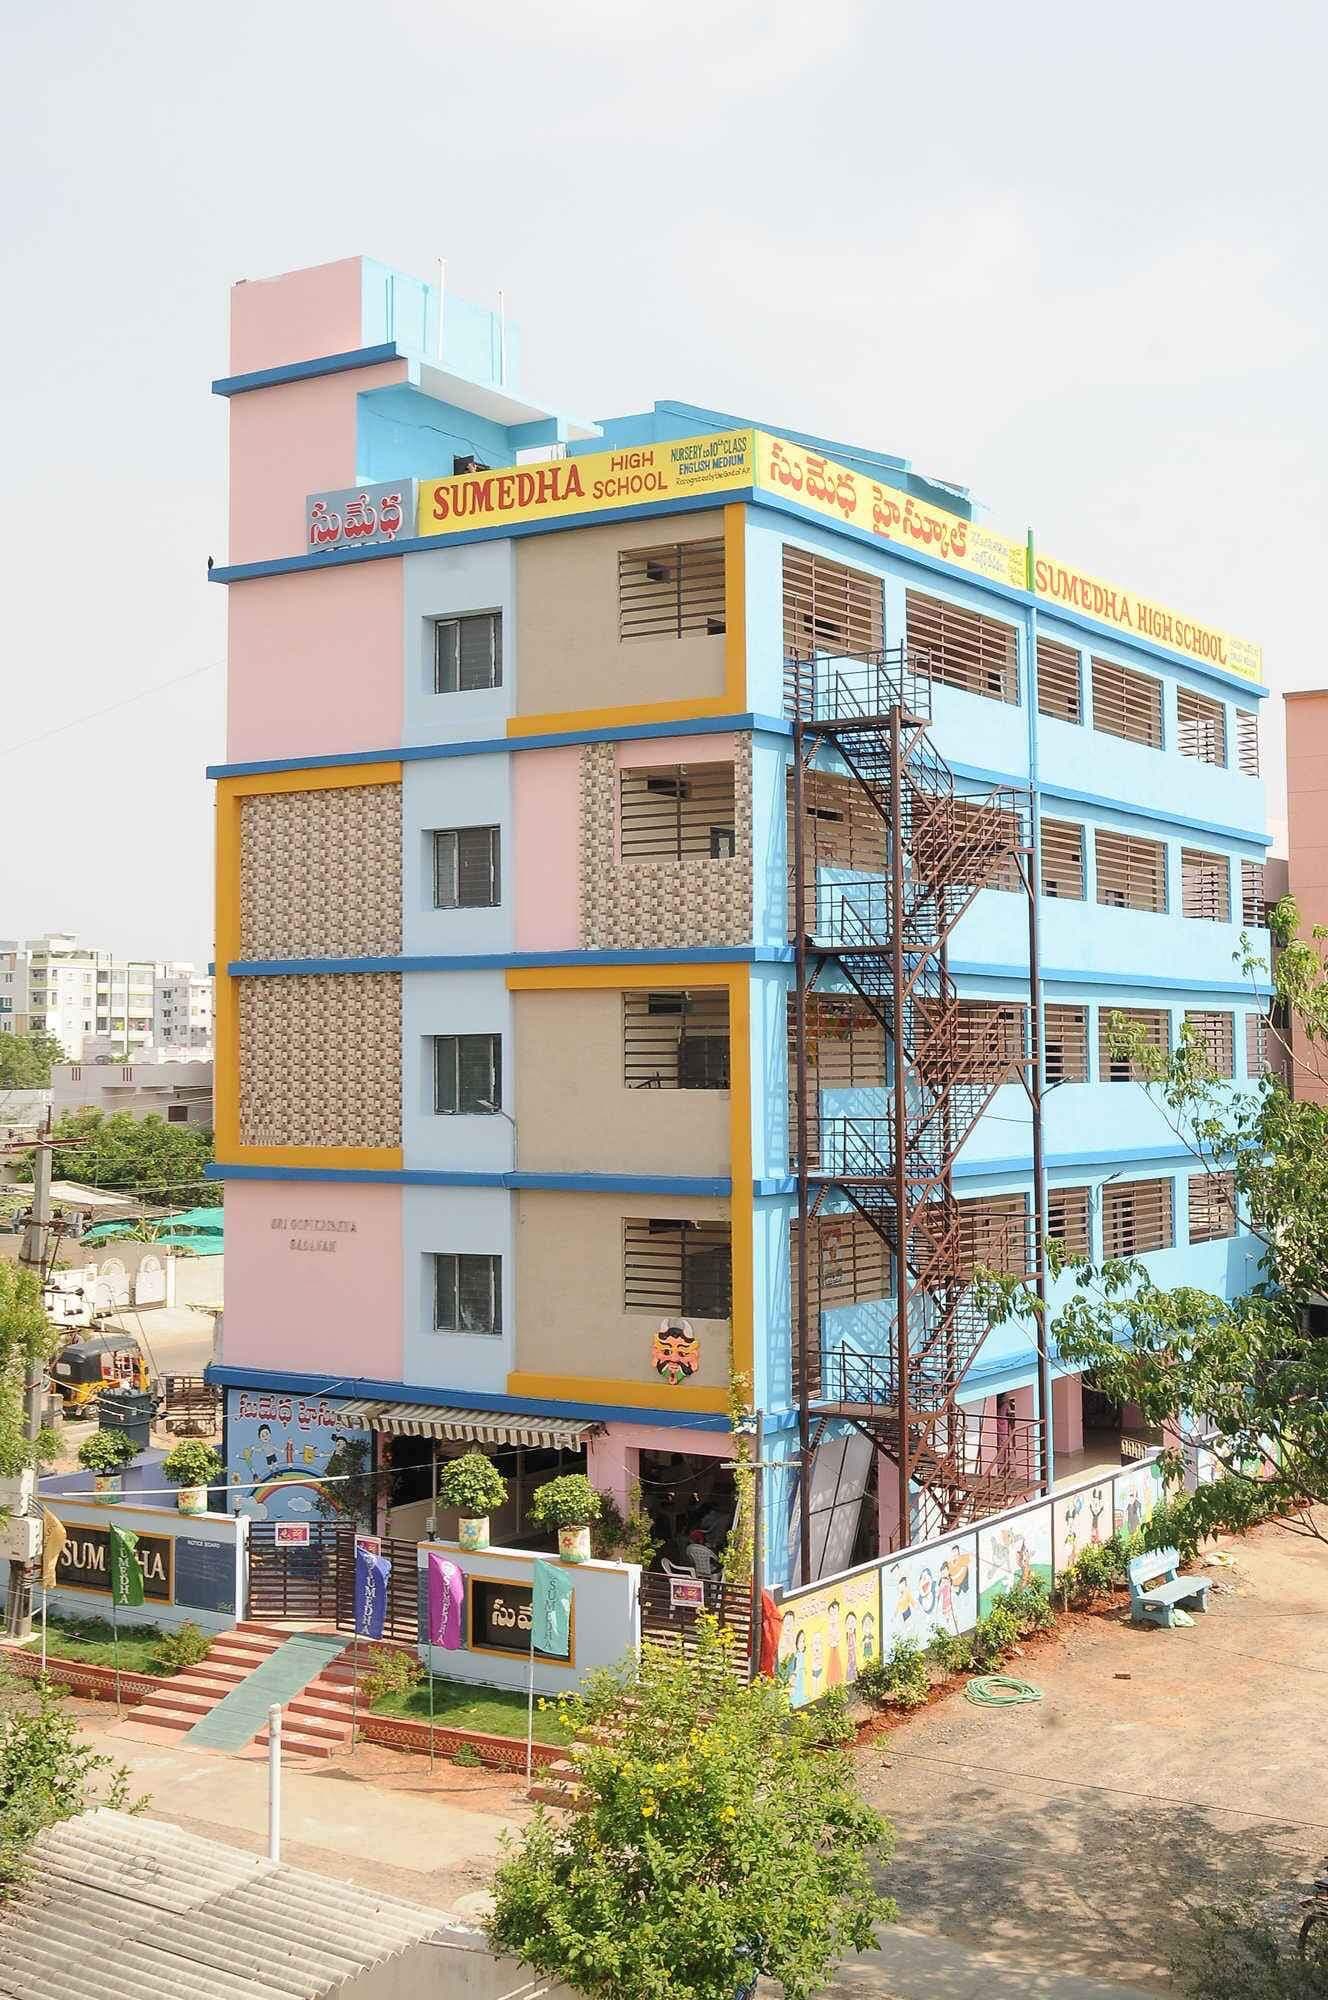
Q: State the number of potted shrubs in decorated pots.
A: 4